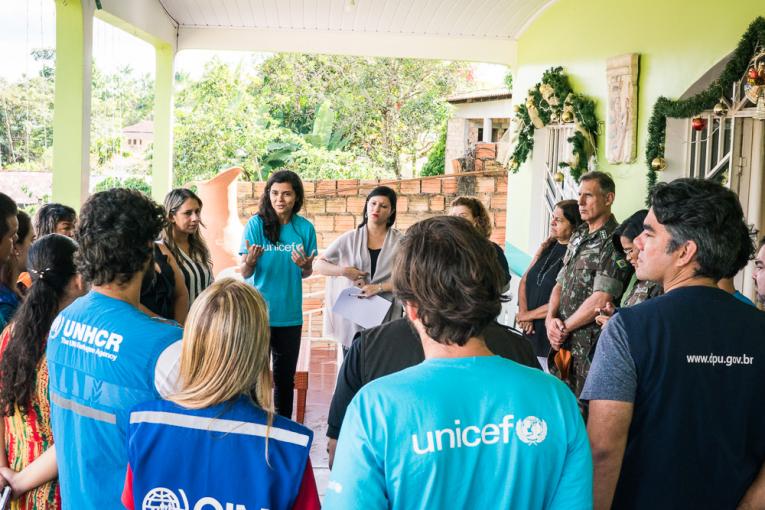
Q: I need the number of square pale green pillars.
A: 2